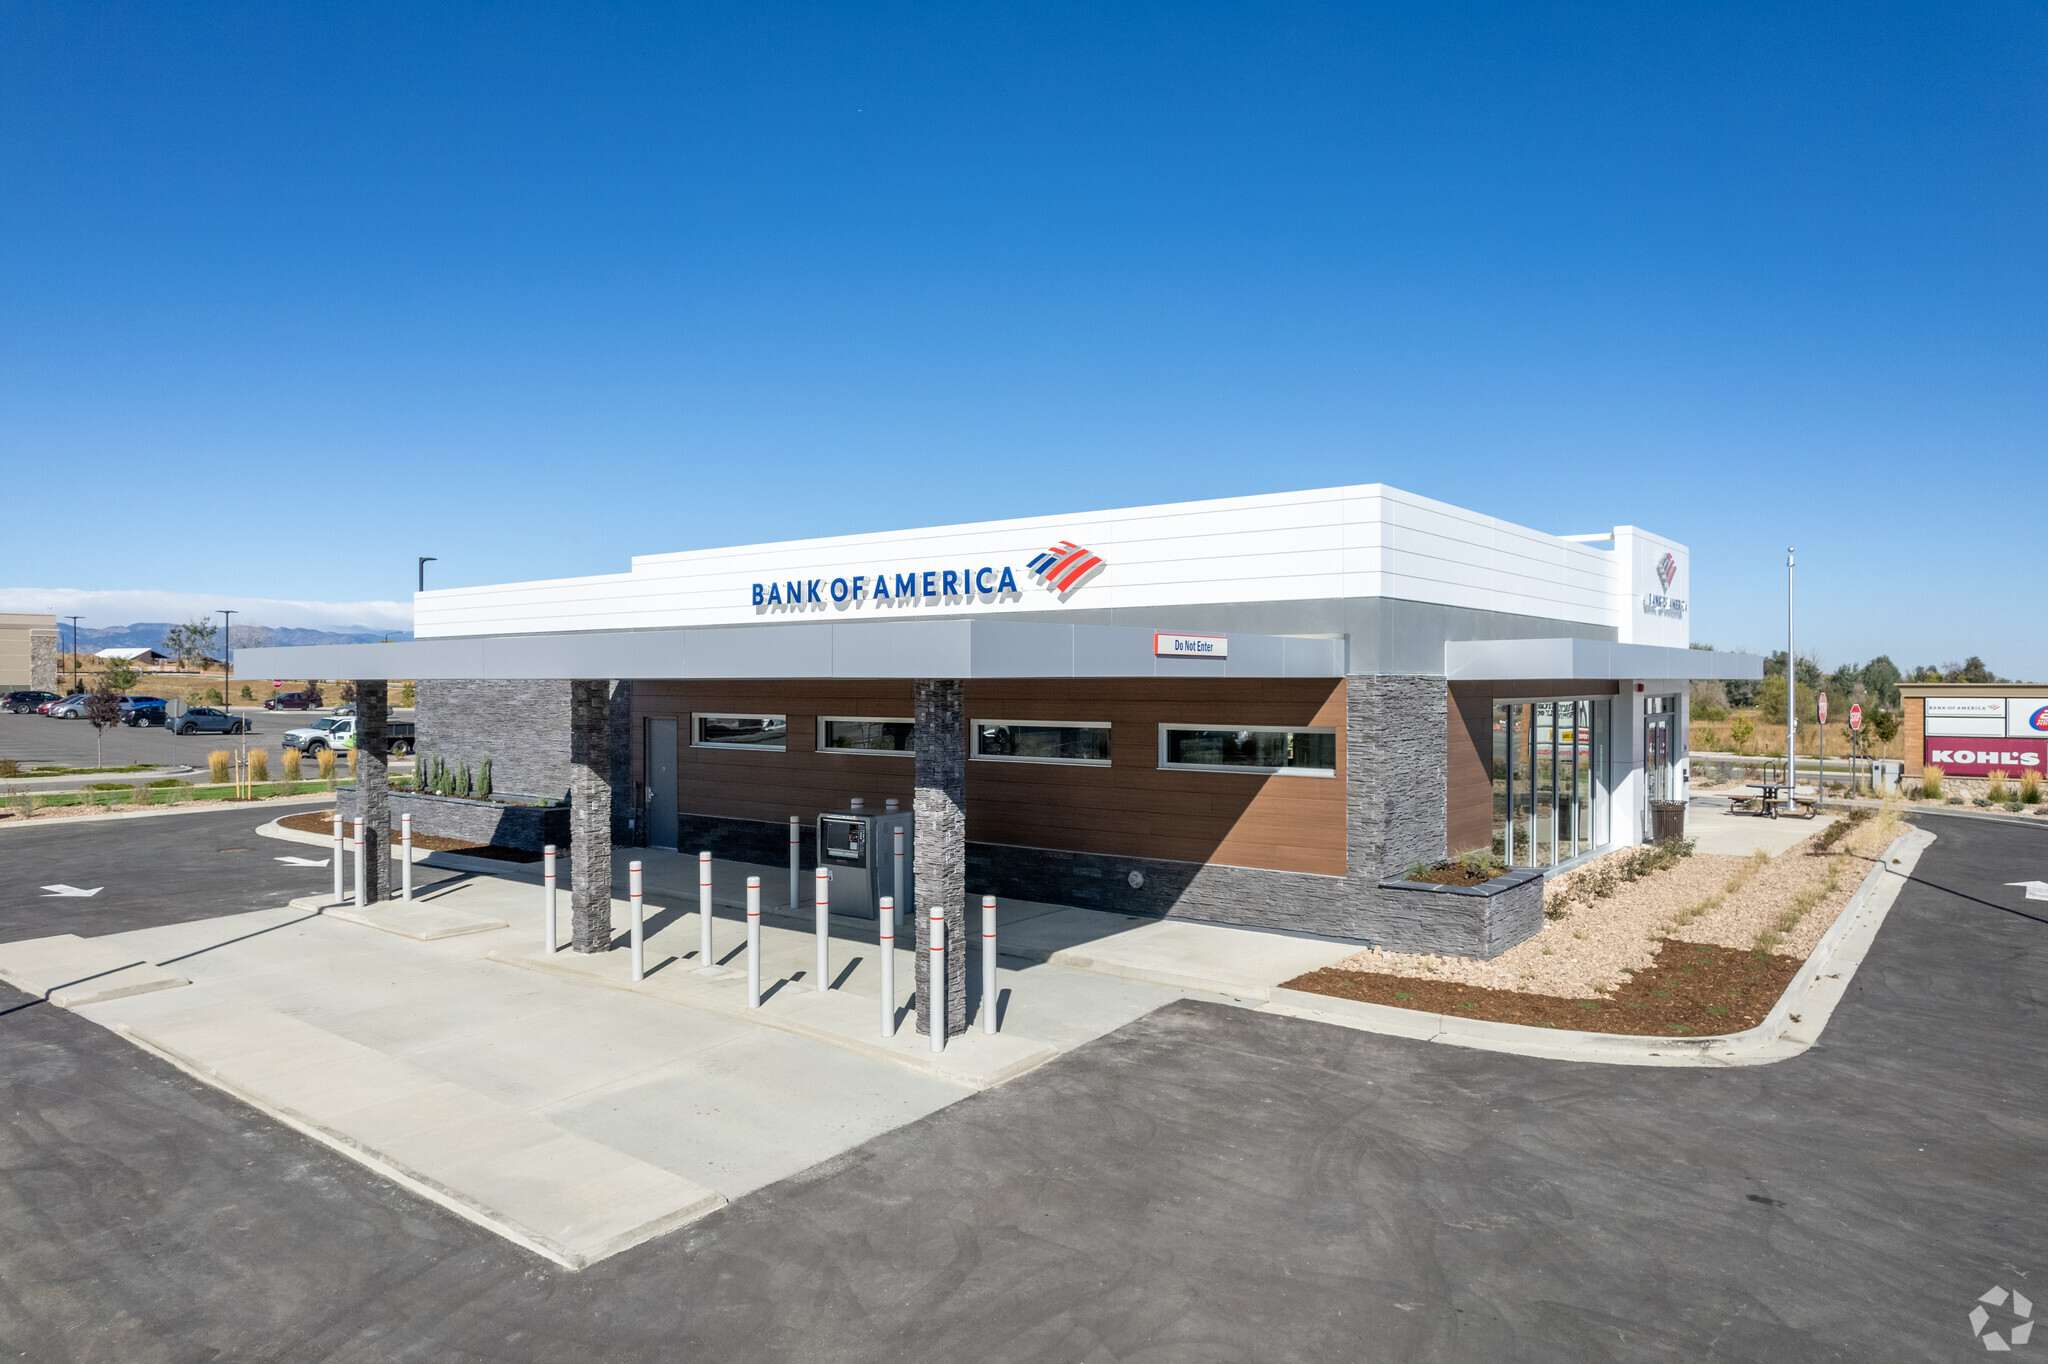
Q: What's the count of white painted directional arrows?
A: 3